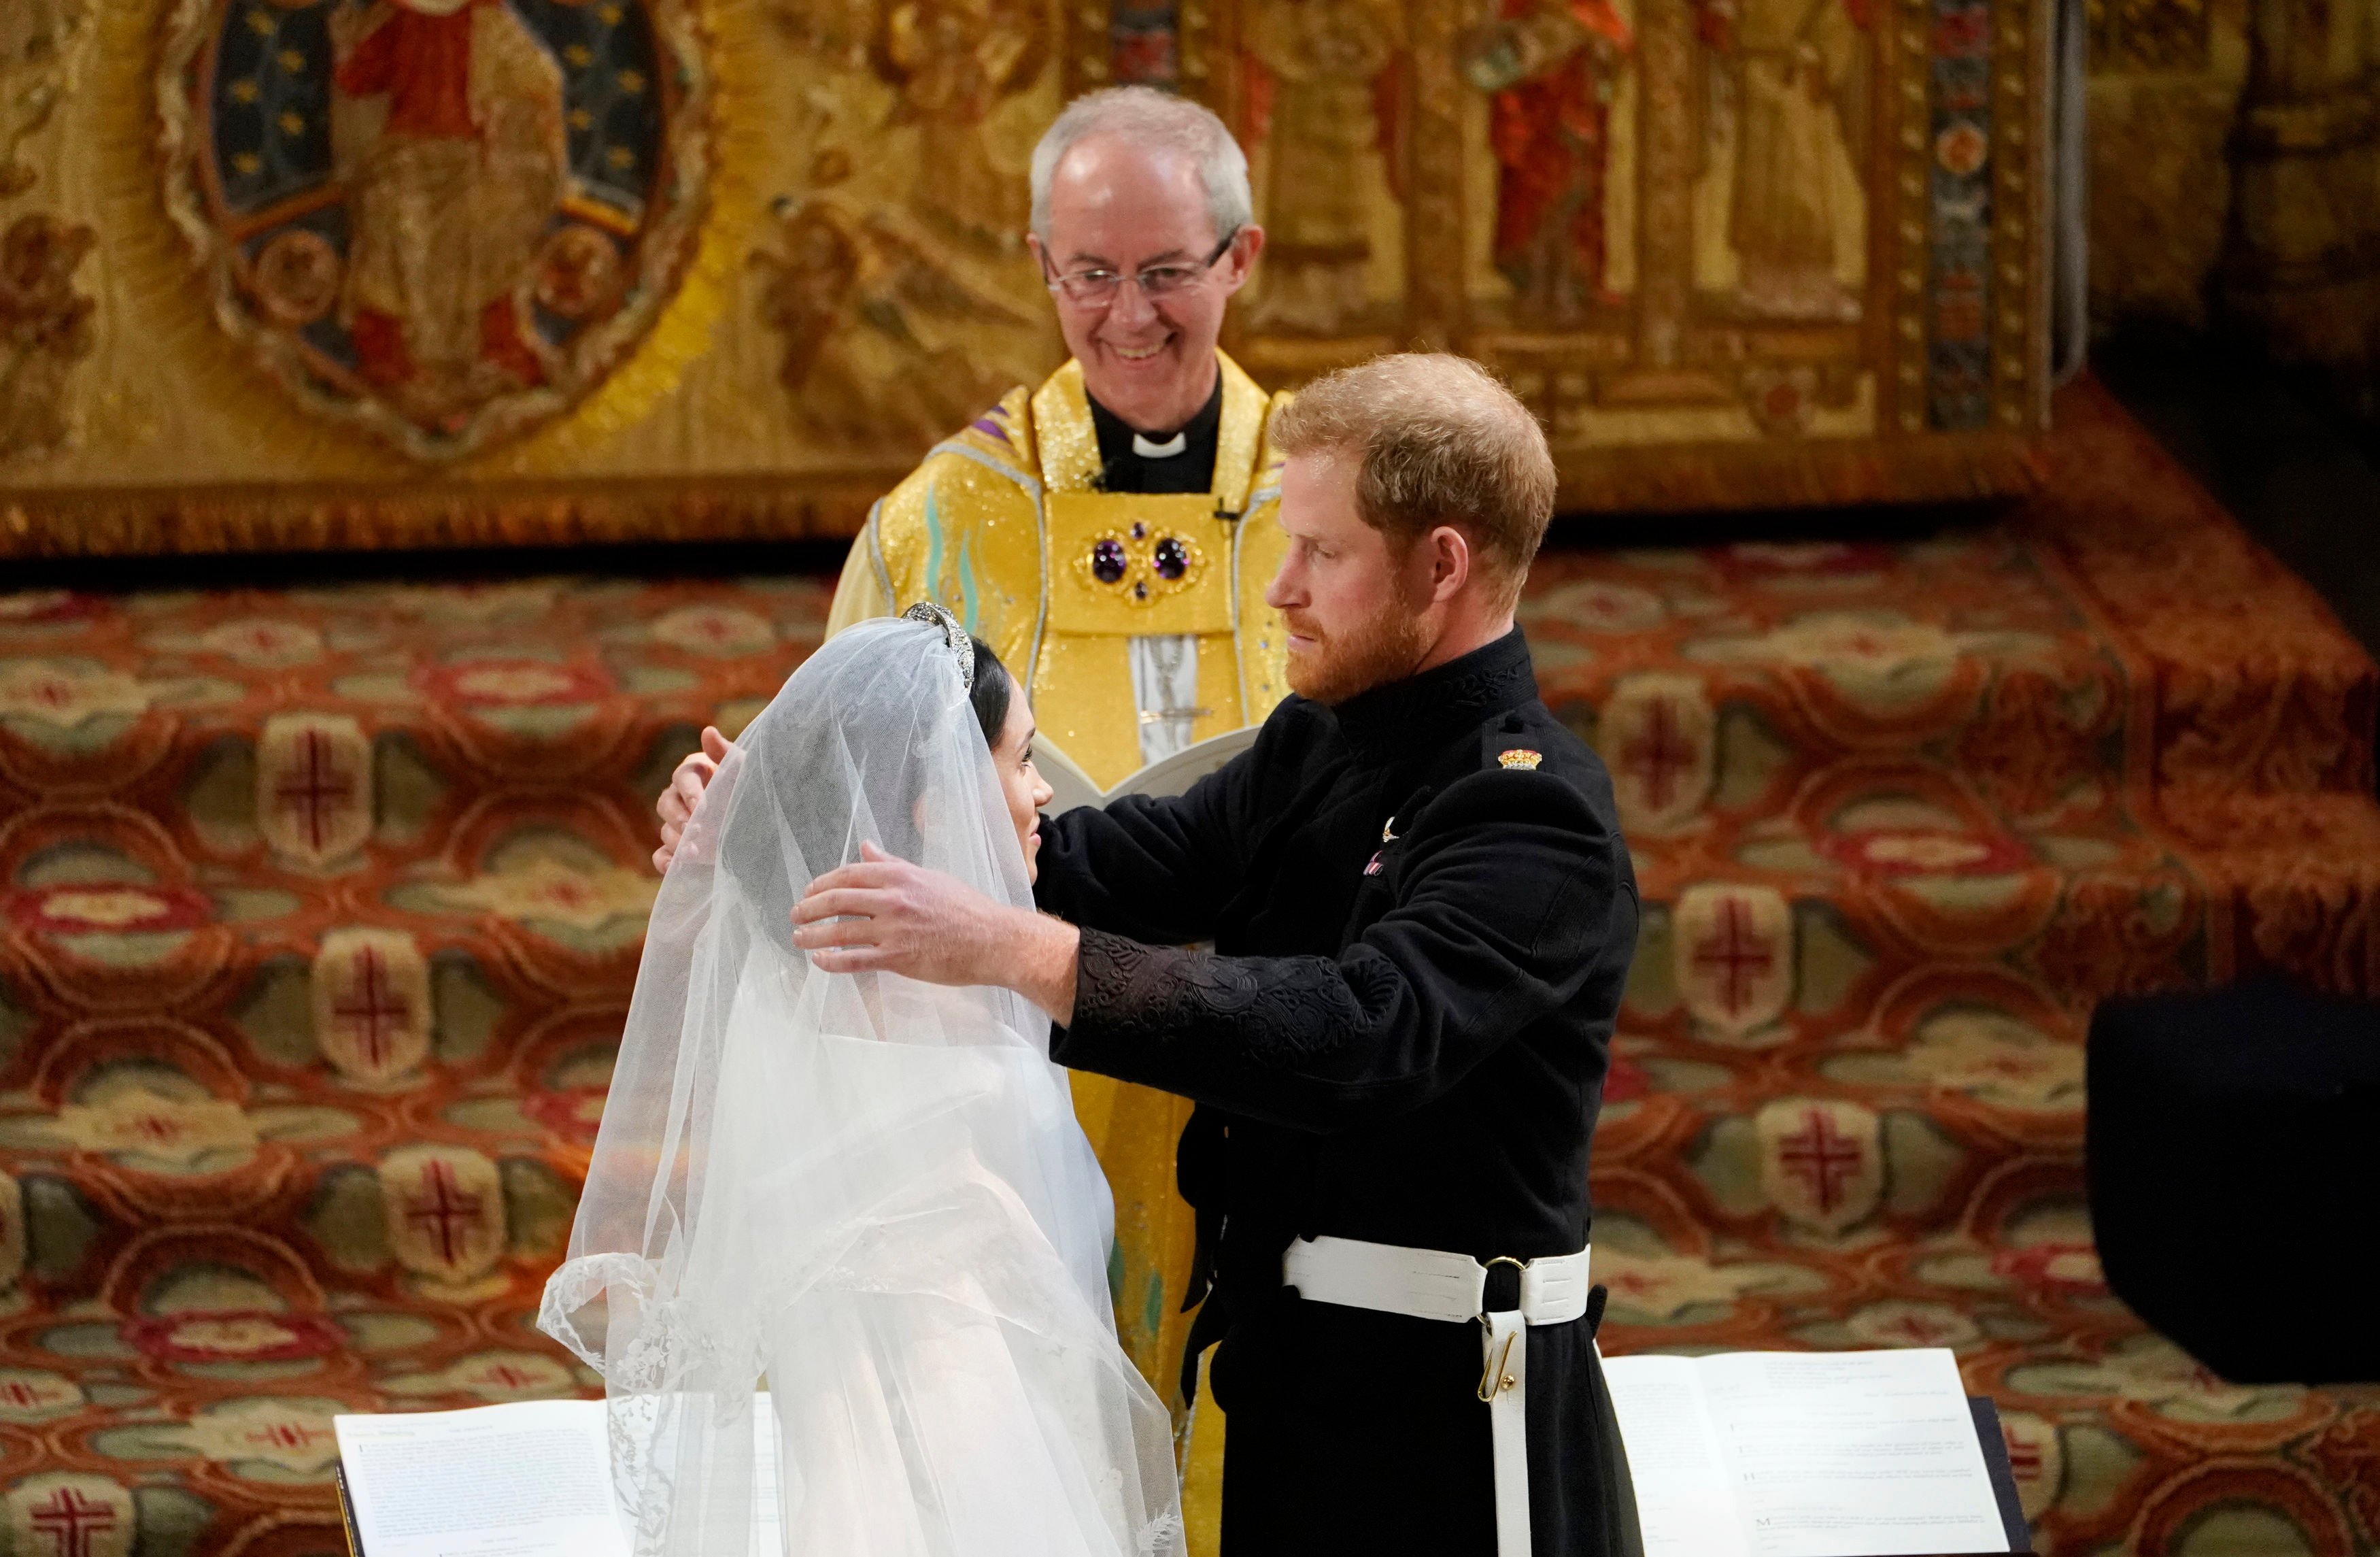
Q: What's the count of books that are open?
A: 3